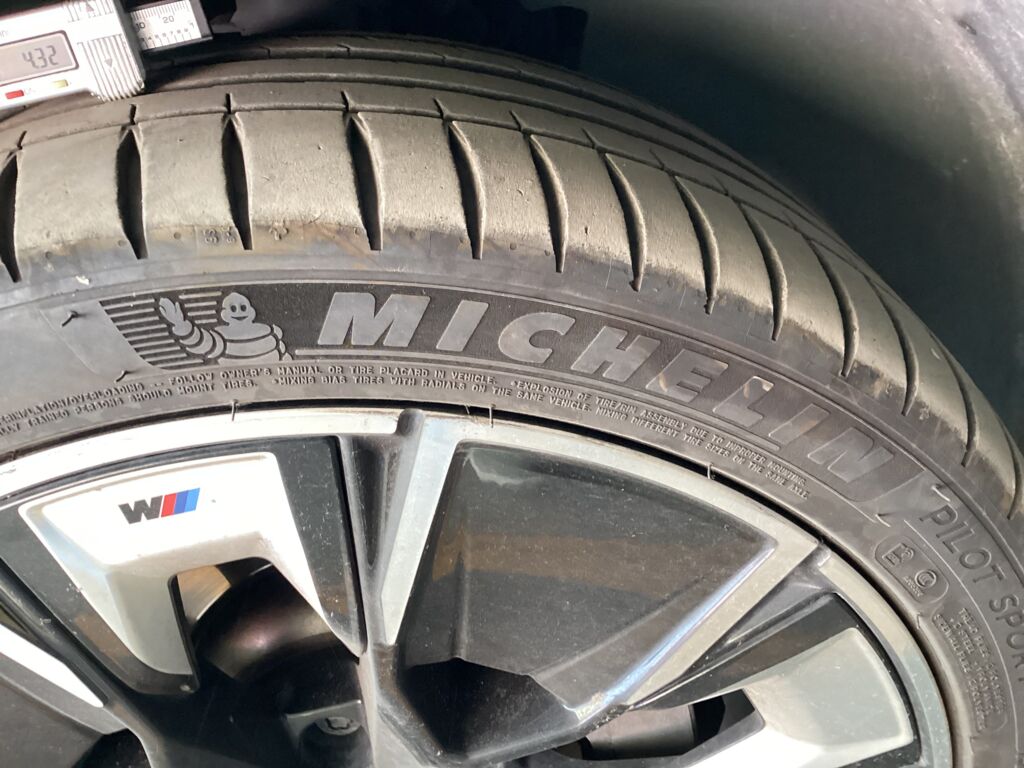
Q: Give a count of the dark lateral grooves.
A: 13